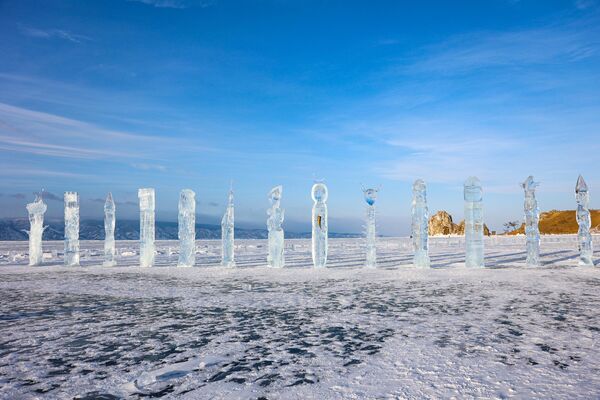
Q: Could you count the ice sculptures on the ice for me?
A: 13